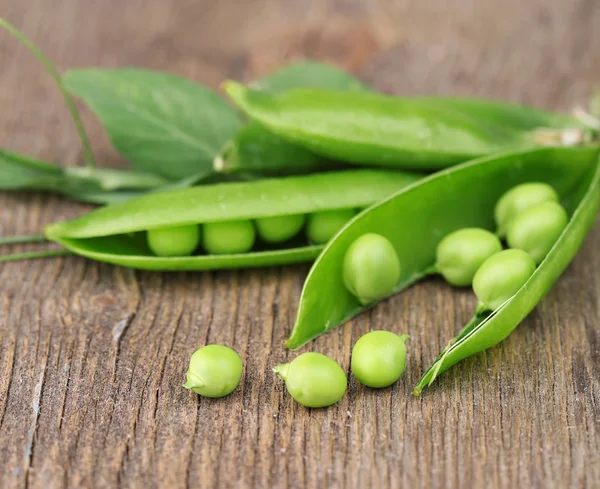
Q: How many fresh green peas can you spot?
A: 12